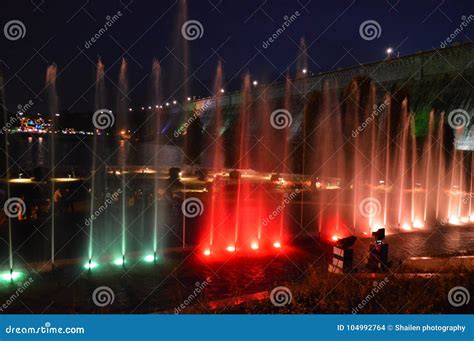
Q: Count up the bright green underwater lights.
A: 4